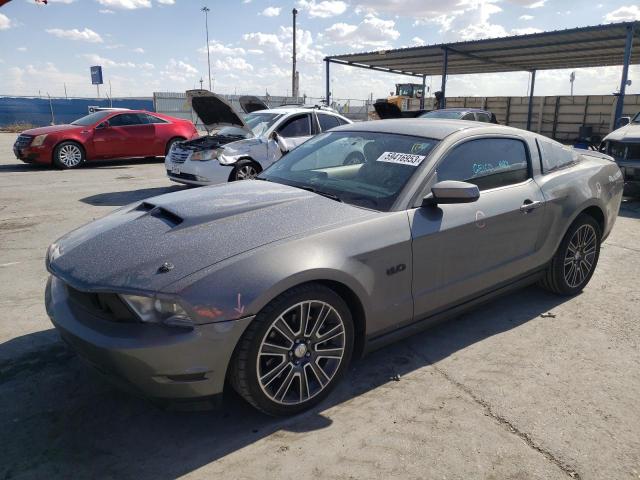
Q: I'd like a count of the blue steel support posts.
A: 5